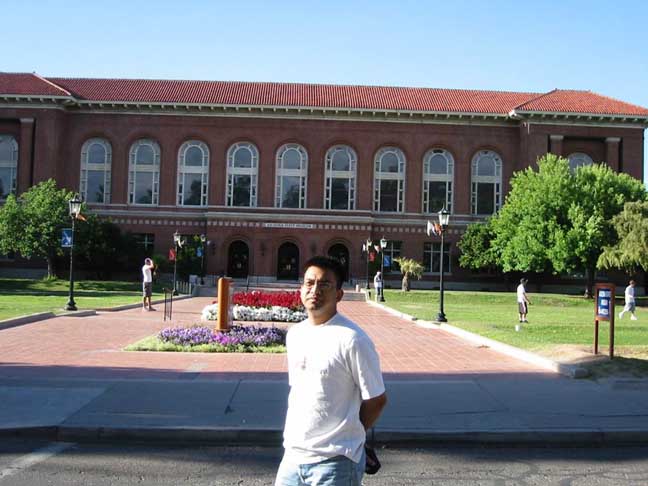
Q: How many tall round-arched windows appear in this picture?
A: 11